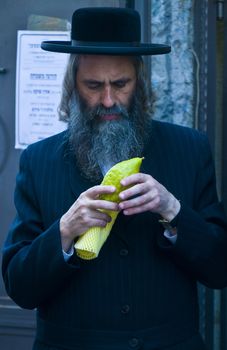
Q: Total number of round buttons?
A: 3